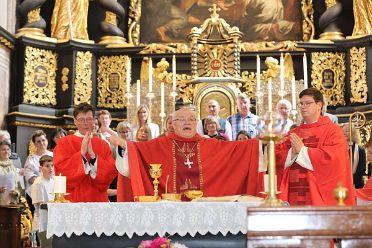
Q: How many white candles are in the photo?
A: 12